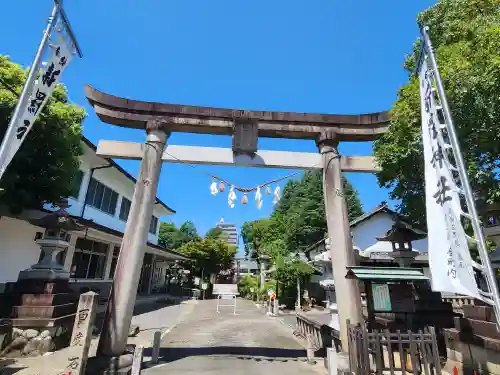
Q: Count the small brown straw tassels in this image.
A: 3